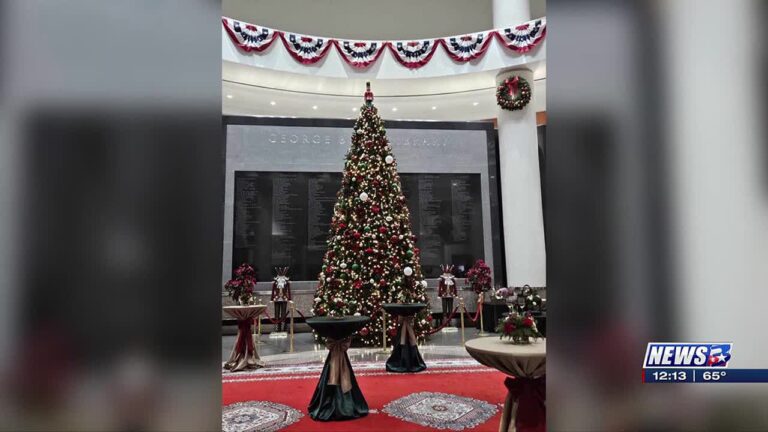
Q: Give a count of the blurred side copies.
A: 2